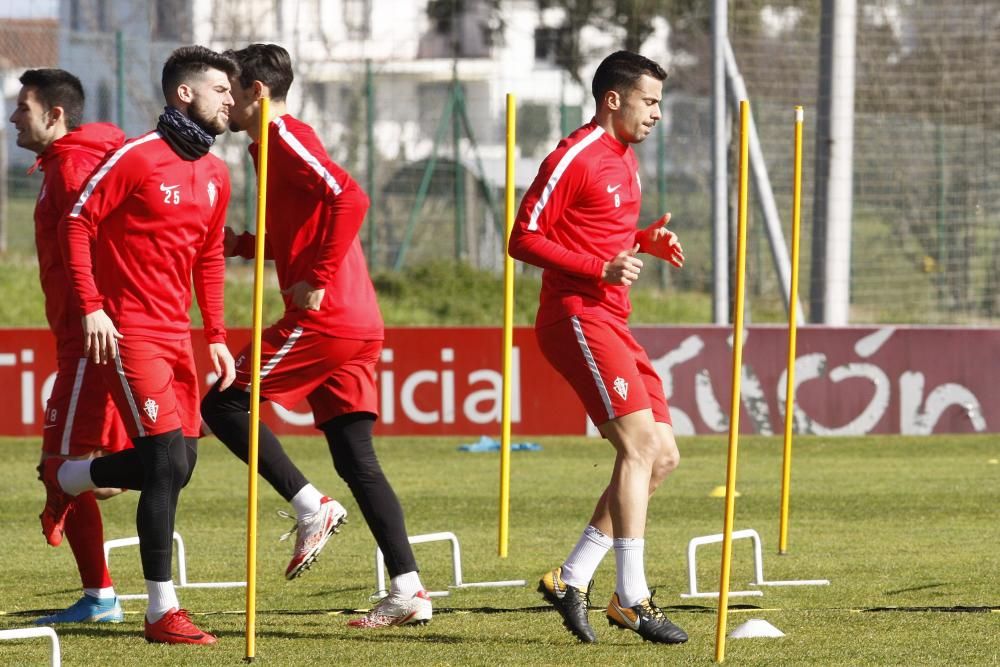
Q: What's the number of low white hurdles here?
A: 4